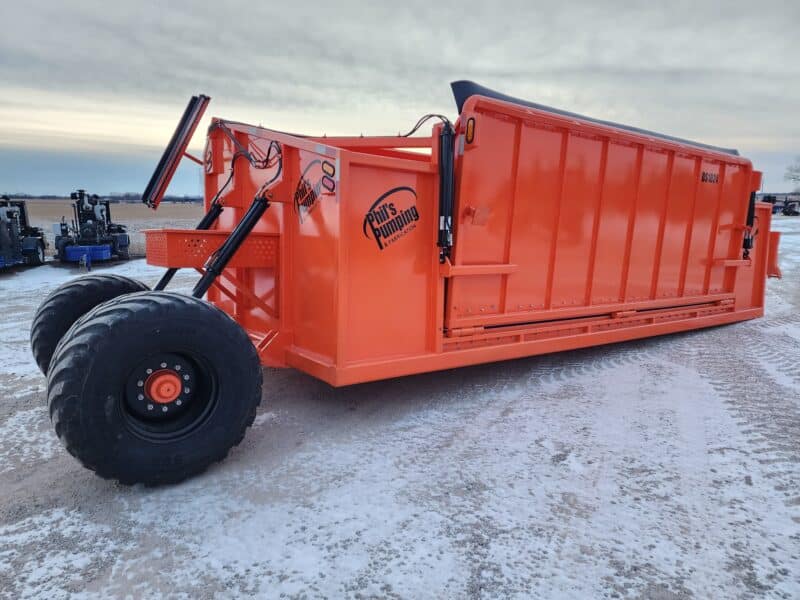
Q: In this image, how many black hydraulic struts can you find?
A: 4